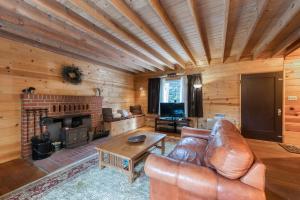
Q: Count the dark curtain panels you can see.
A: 2